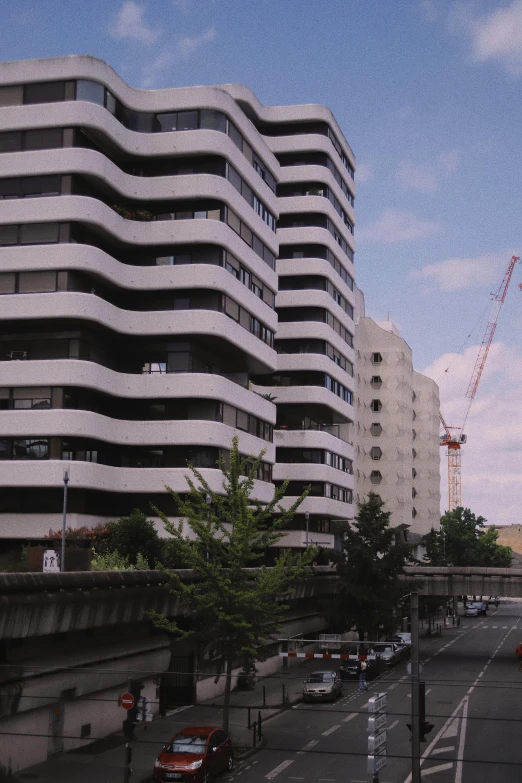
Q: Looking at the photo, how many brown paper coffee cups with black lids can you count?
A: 0